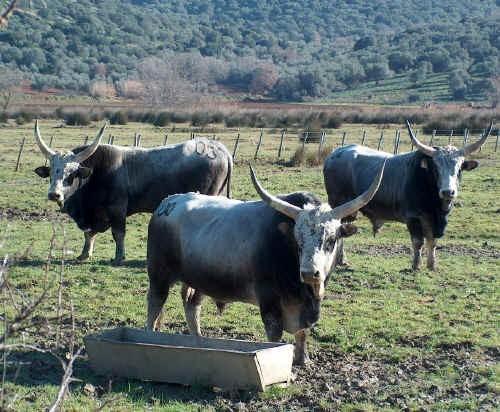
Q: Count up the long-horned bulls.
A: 3